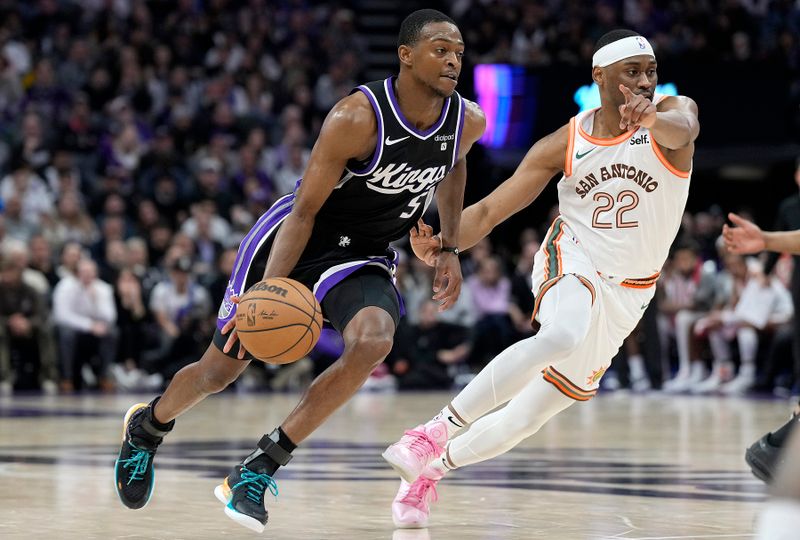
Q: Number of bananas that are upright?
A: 0